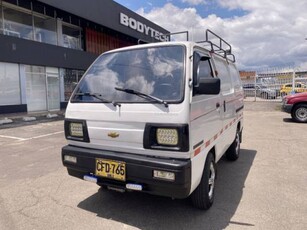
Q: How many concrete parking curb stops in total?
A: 3